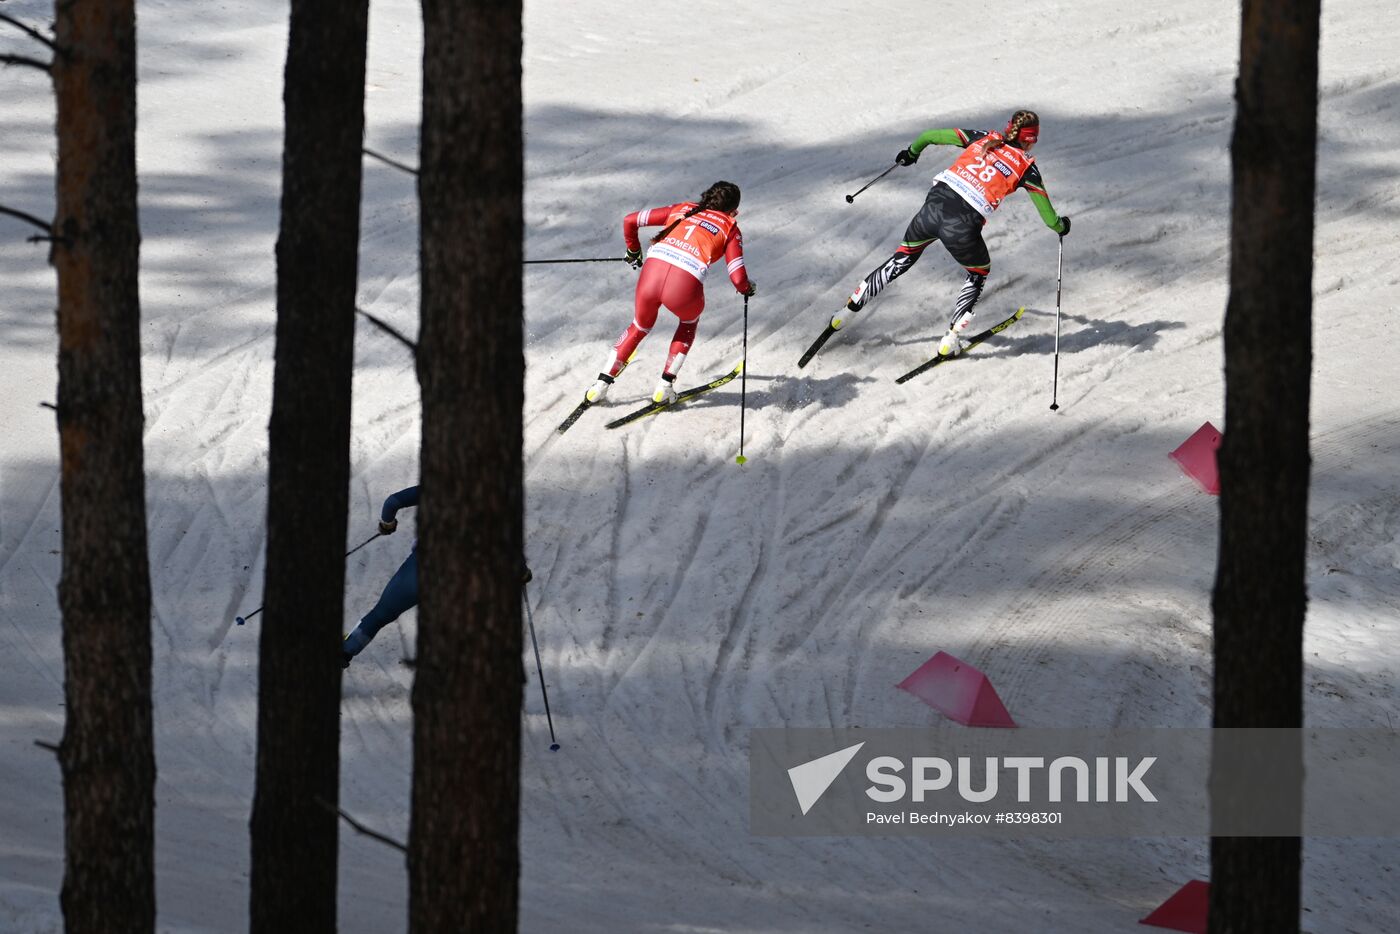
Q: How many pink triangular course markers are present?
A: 3